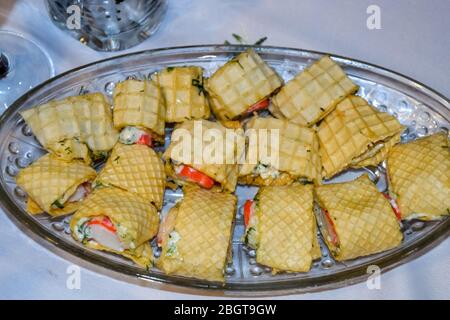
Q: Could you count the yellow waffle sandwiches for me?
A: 15